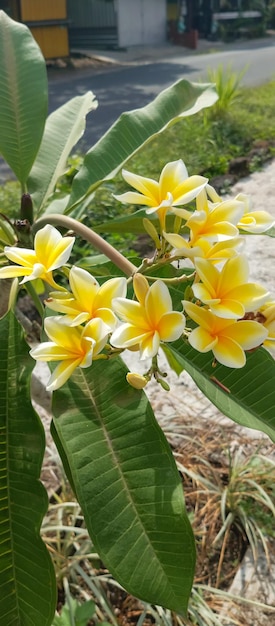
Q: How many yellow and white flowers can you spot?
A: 11